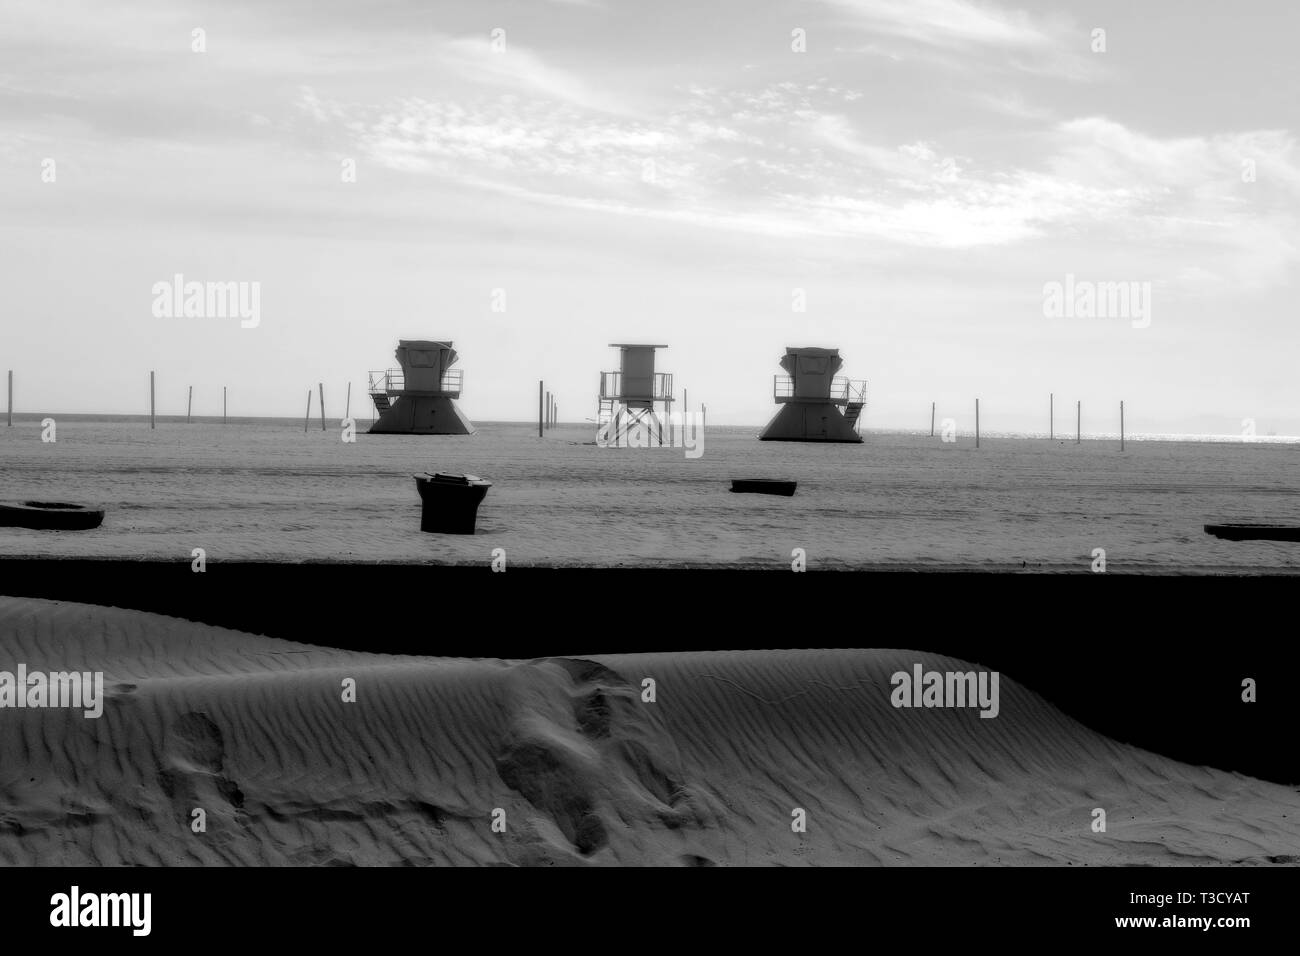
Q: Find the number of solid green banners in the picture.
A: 0